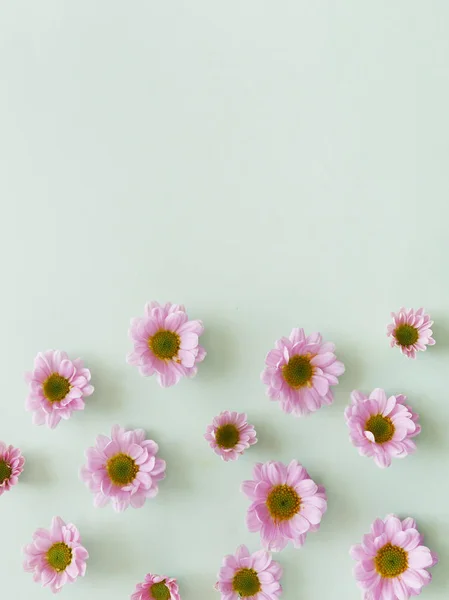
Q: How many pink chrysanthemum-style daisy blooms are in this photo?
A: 13